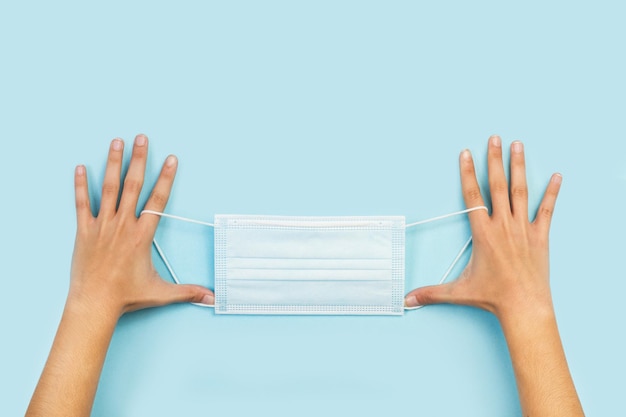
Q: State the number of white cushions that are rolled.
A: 0